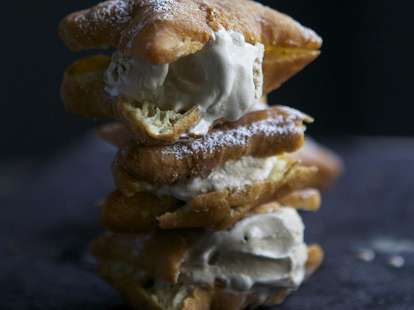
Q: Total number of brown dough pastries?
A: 3